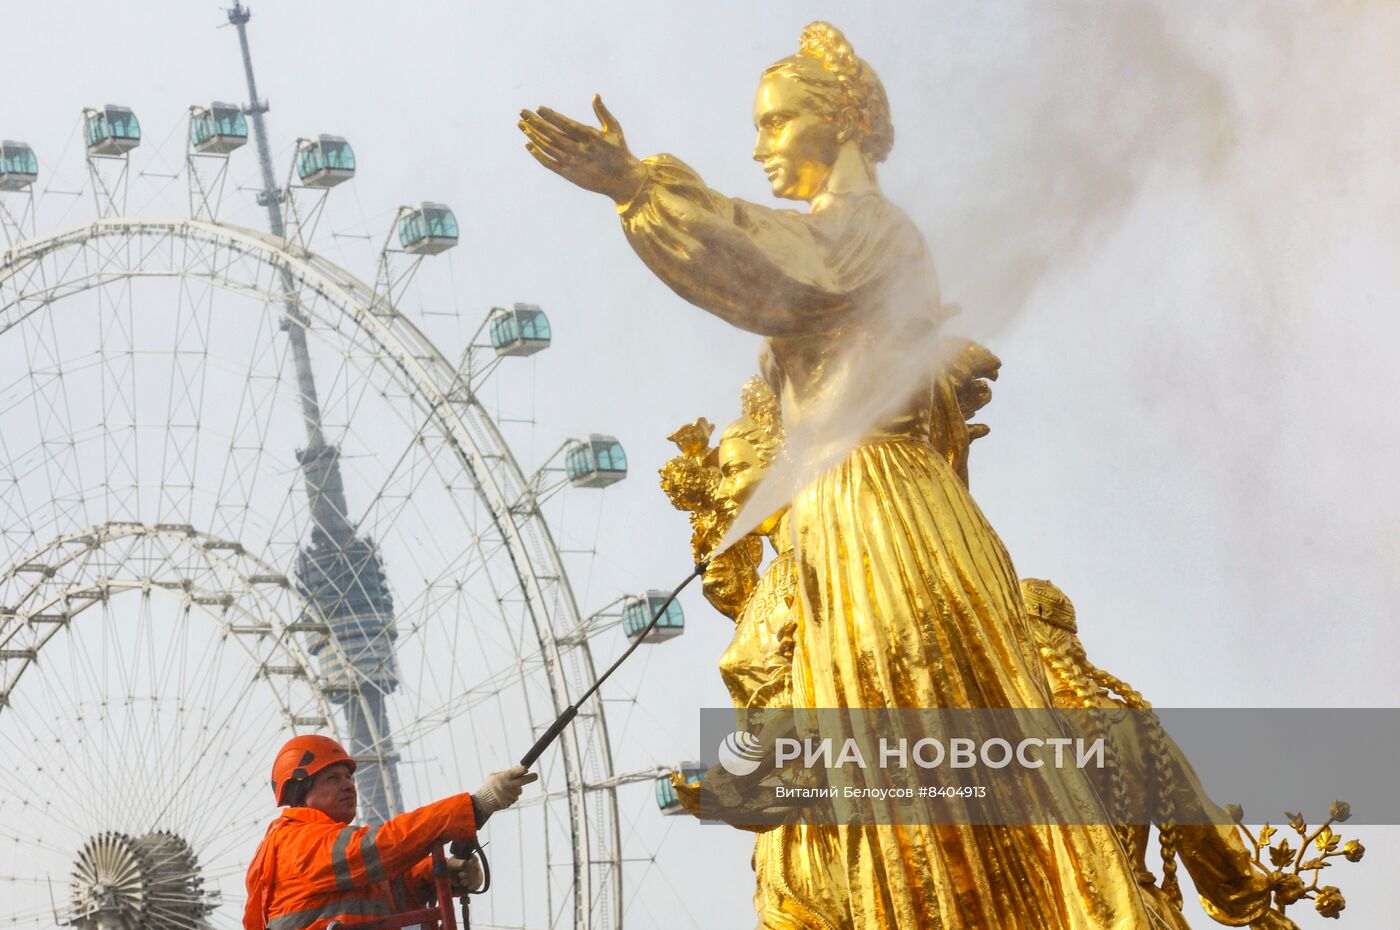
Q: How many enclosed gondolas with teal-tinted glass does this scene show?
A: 9